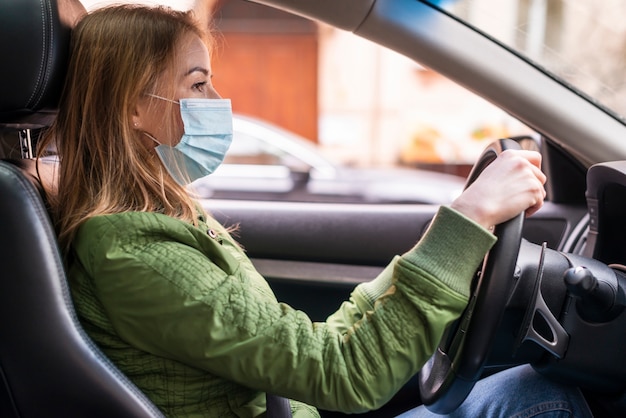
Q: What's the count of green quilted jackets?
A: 1